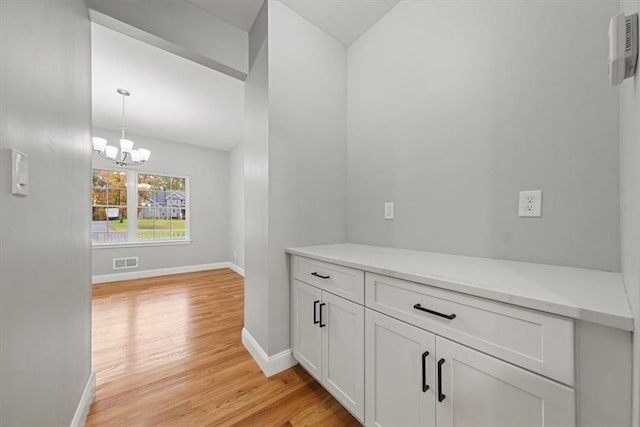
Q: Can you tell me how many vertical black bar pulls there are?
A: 4